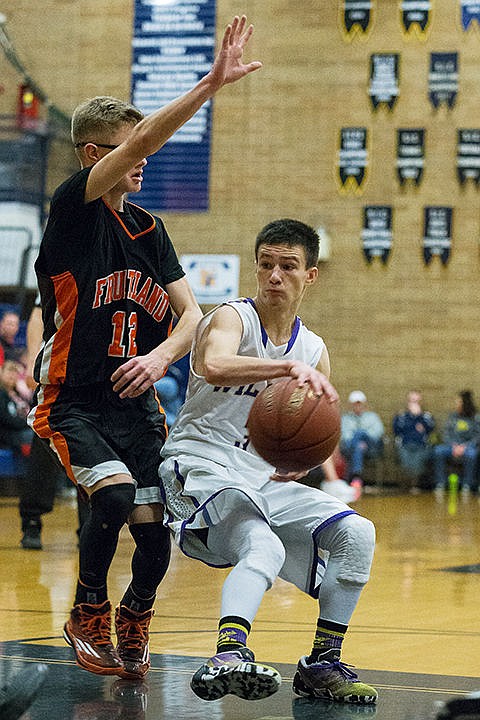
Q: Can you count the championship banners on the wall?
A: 10